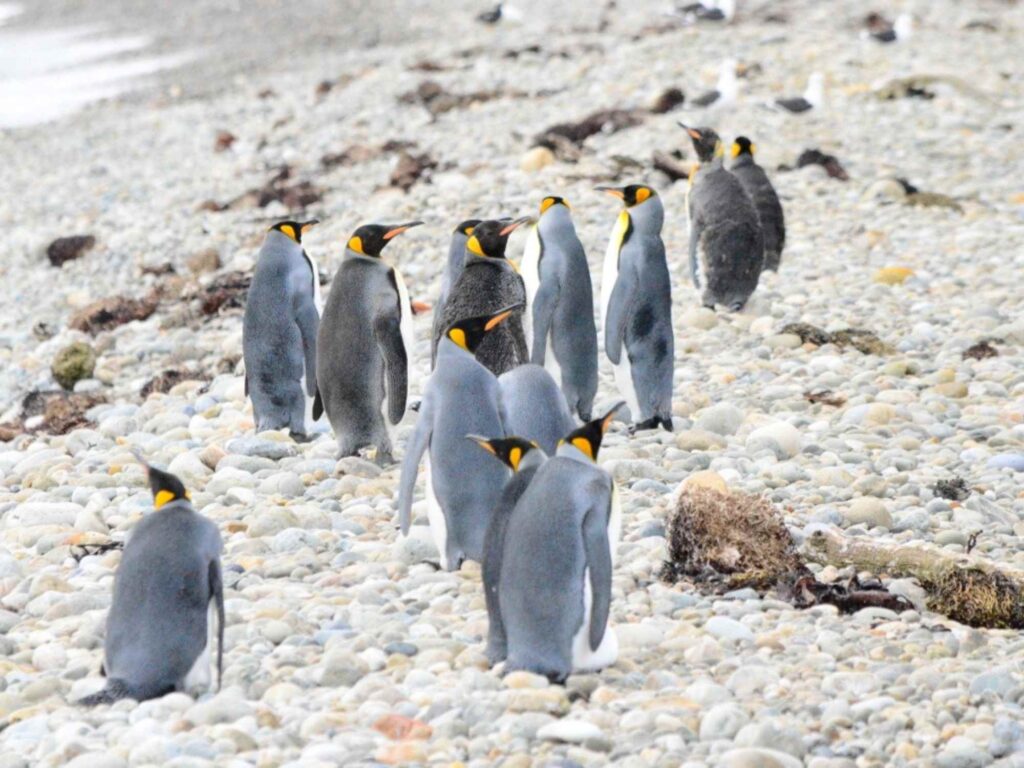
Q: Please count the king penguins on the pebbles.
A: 13